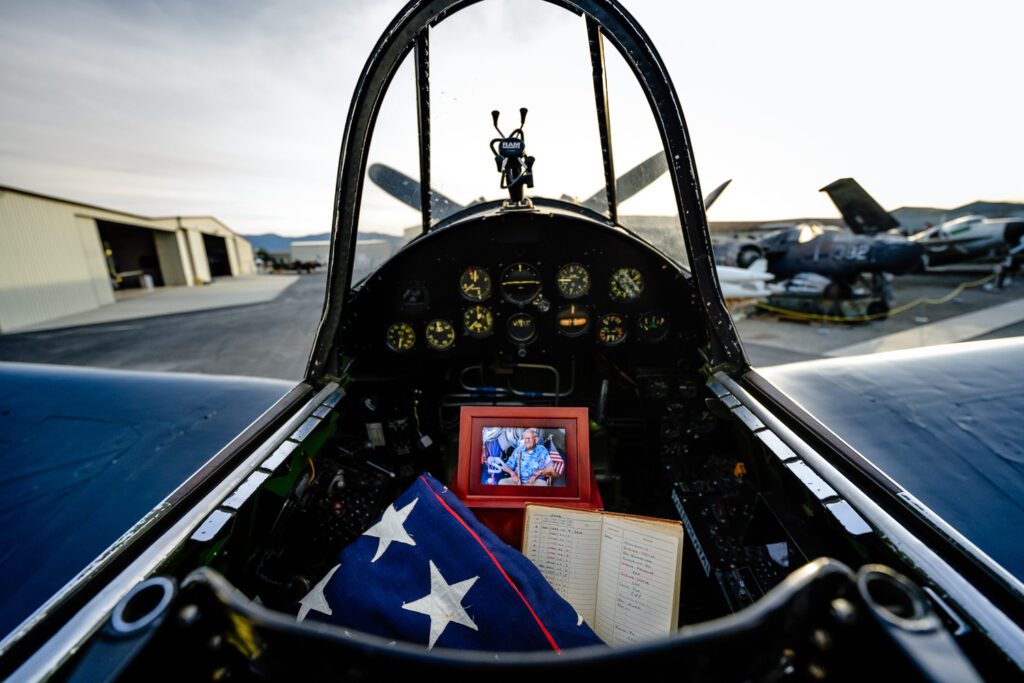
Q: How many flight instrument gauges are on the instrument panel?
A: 12